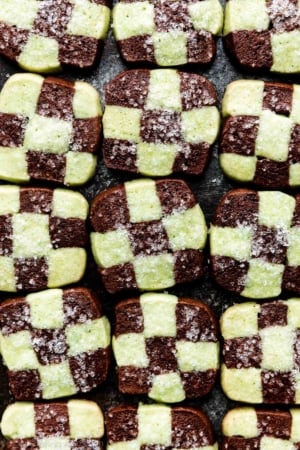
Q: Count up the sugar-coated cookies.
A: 15